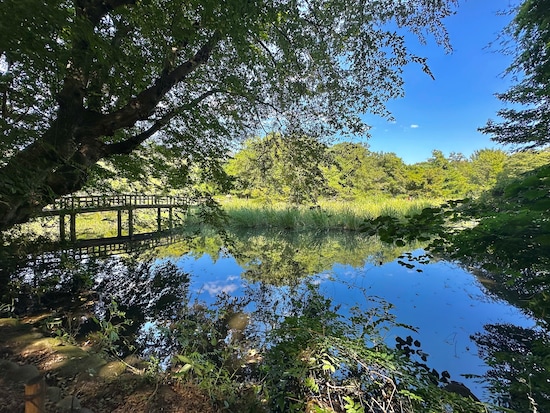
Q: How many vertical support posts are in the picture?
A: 6